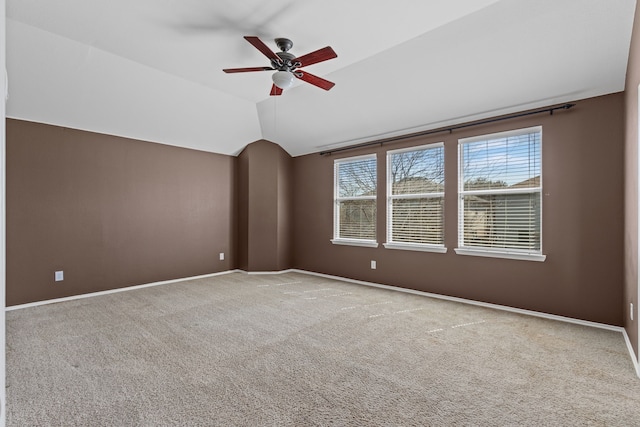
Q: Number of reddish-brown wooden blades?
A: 5